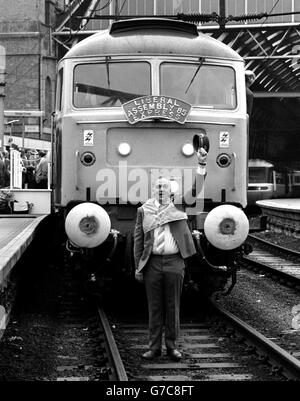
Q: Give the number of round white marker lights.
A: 2